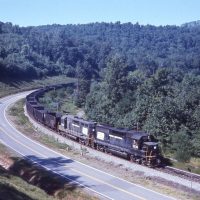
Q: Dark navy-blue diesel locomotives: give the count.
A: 2